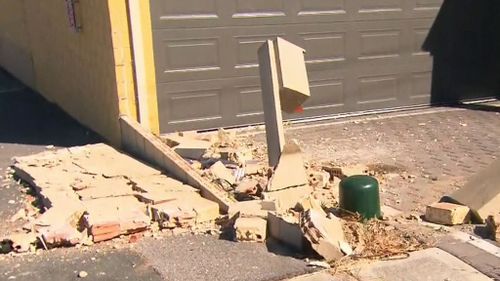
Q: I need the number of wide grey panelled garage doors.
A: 1